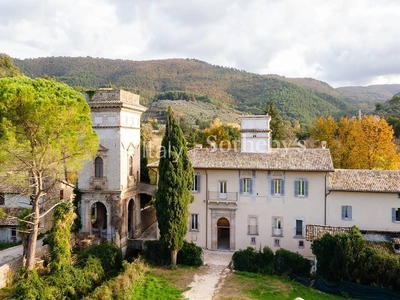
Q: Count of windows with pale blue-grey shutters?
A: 6